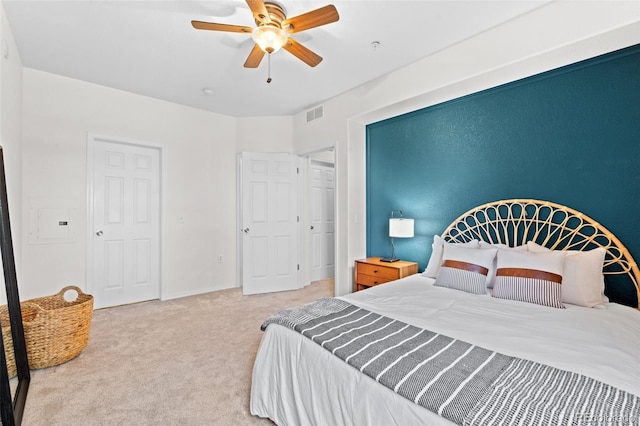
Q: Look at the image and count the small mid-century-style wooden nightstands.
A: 1